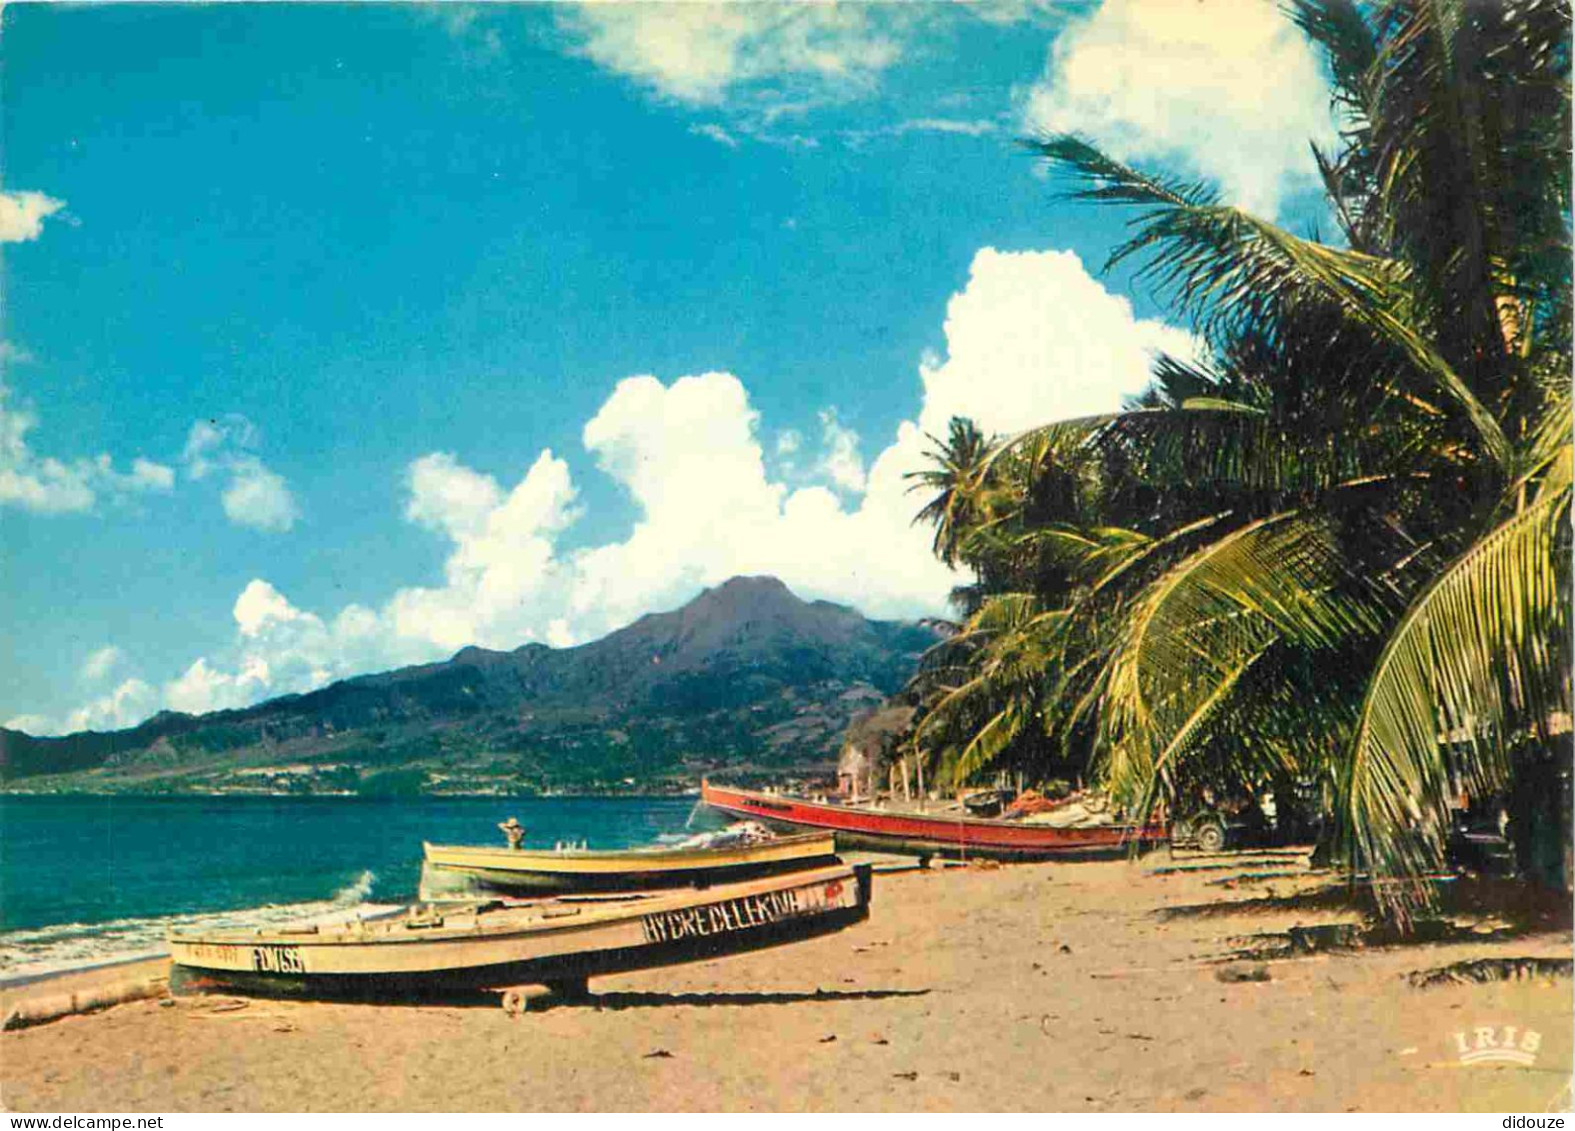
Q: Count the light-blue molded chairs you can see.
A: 0